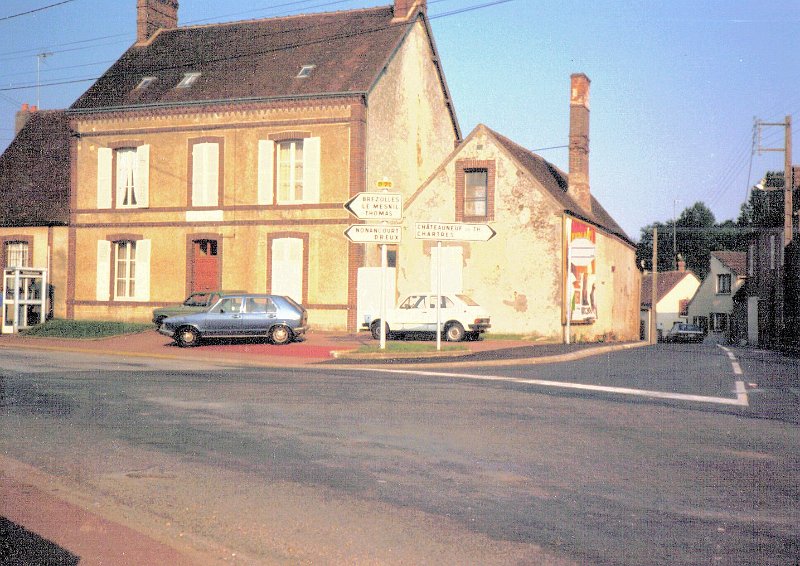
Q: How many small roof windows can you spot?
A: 3